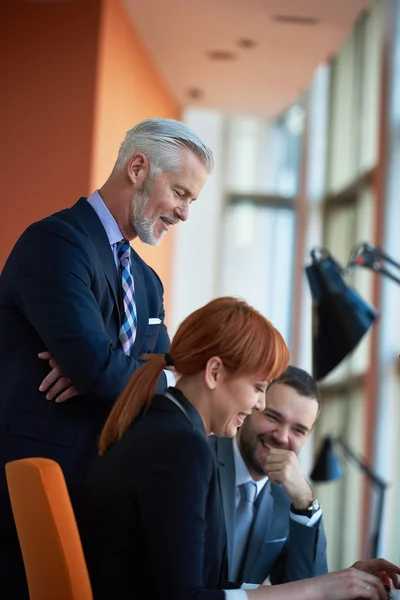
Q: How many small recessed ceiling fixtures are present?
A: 4